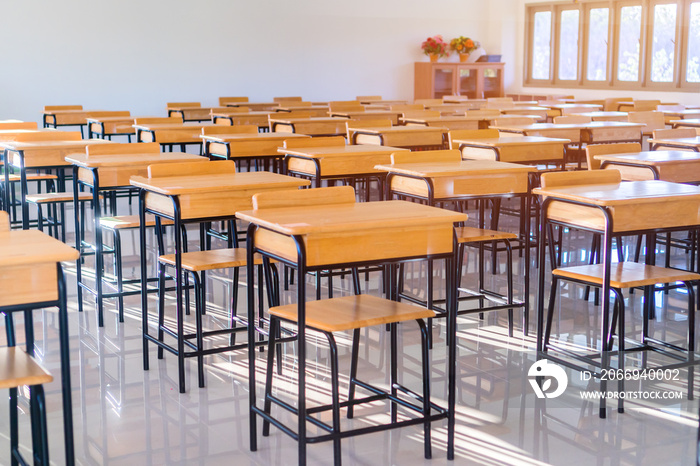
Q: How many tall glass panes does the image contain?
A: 6